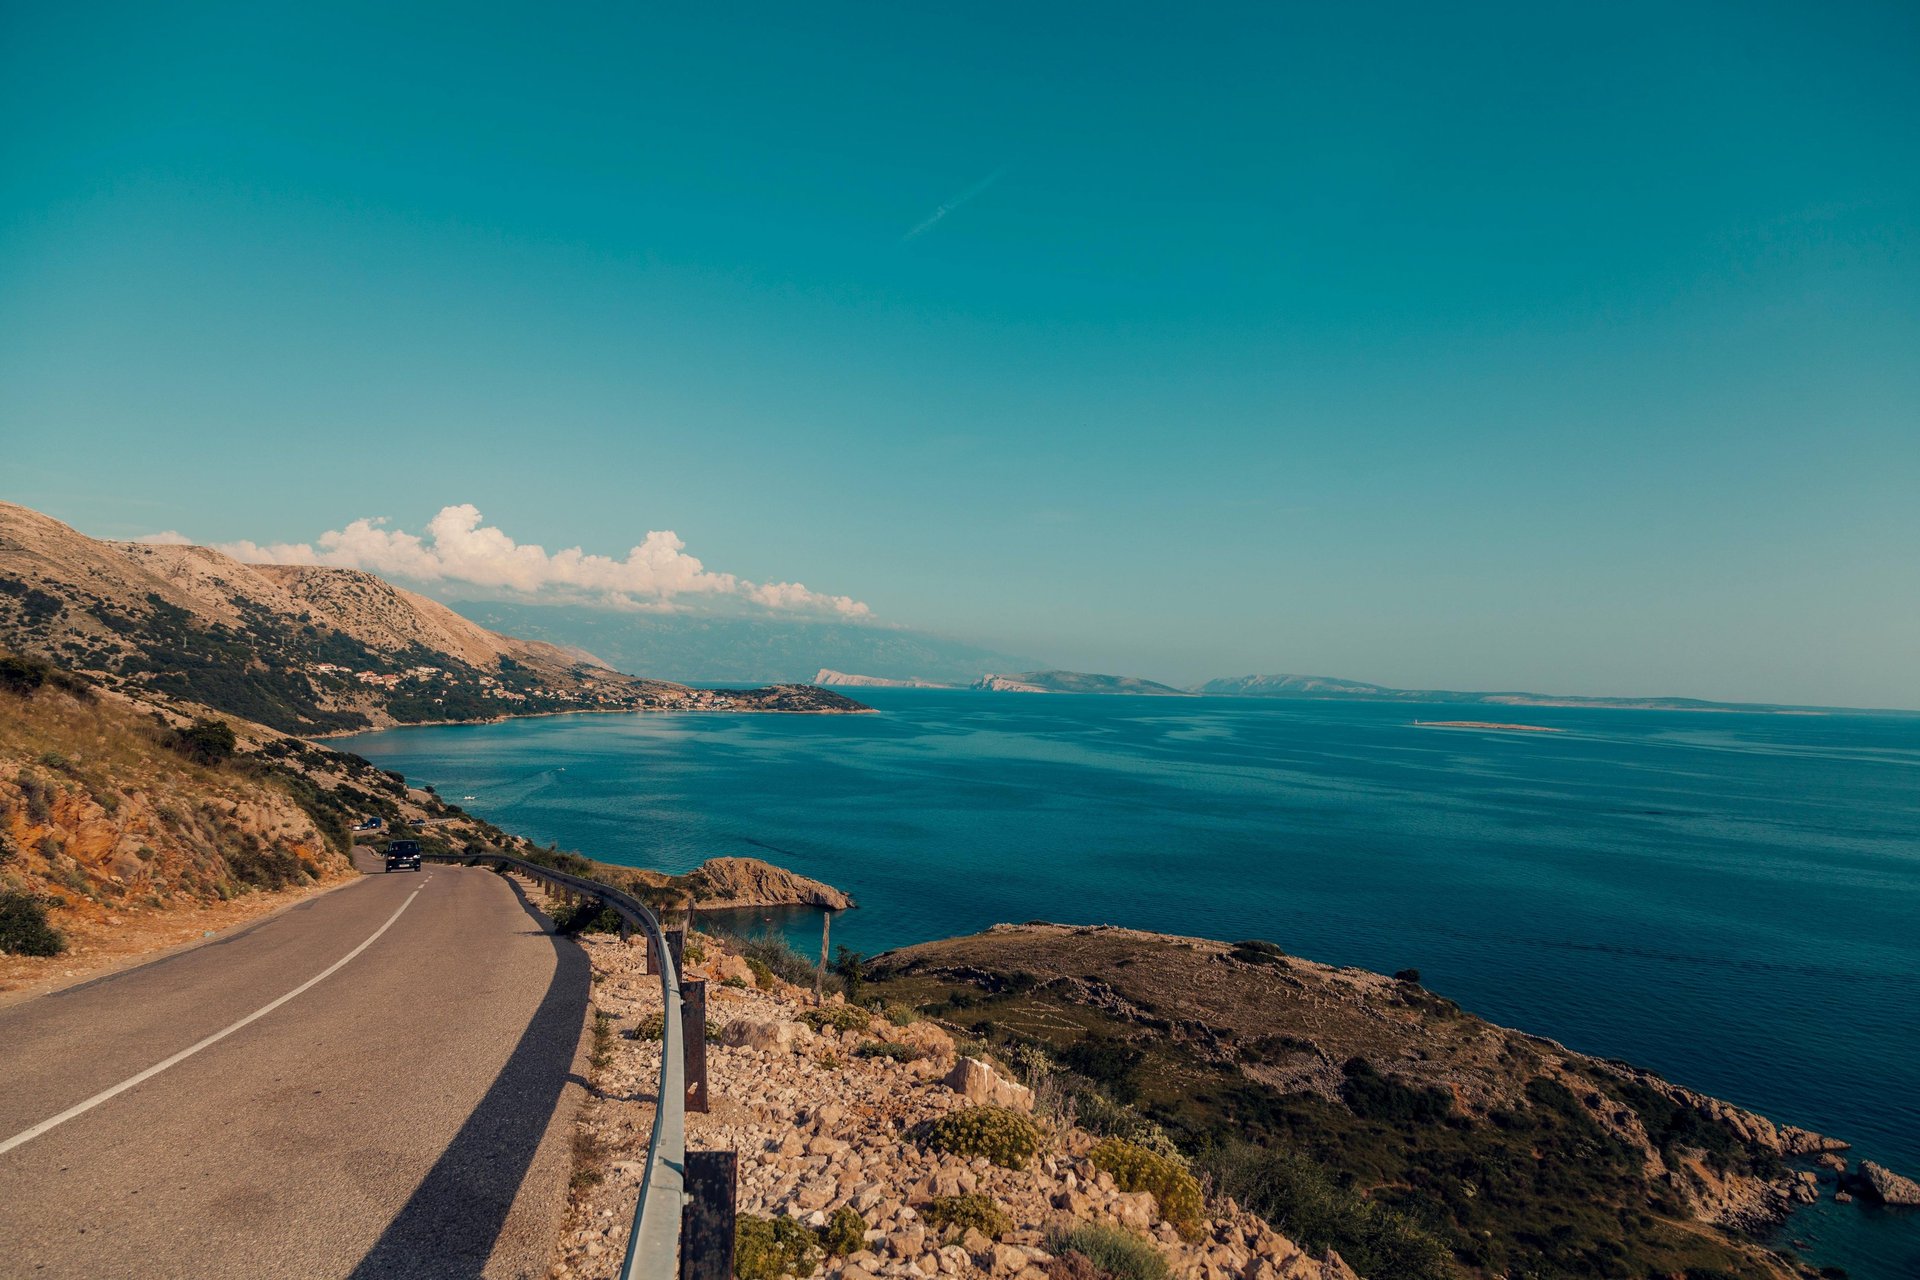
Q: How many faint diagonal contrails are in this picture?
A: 1